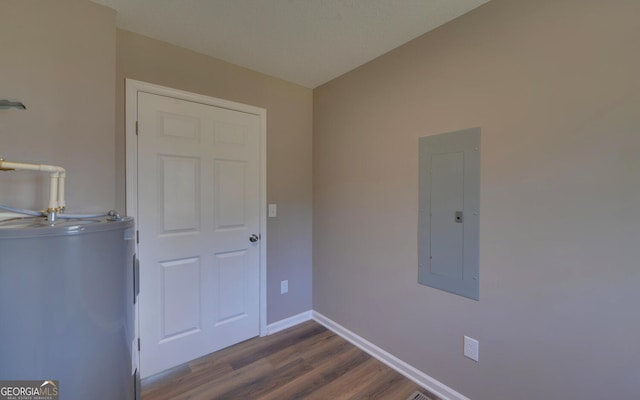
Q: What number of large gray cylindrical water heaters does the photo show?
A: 1